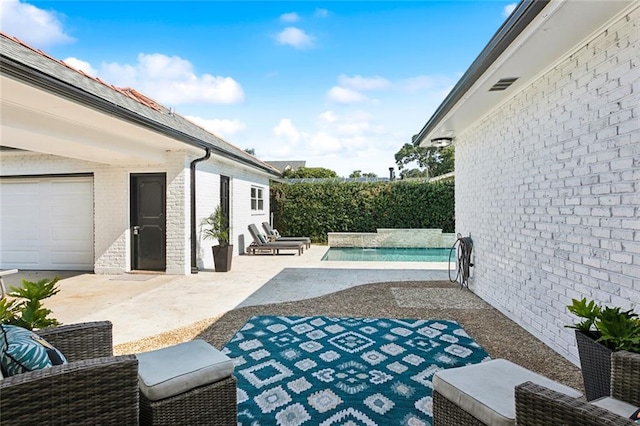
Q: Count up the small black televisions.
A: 0